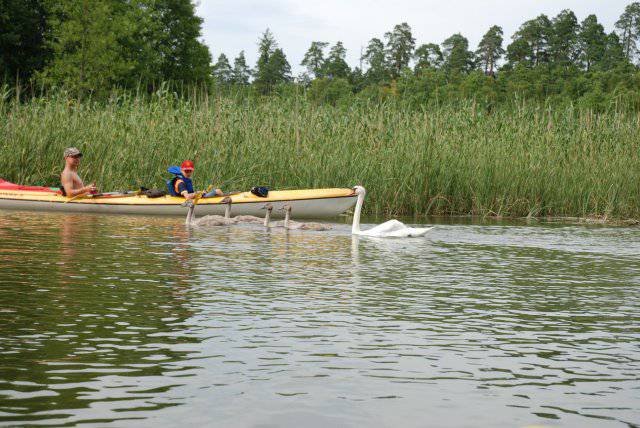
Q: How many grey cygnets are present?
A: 4